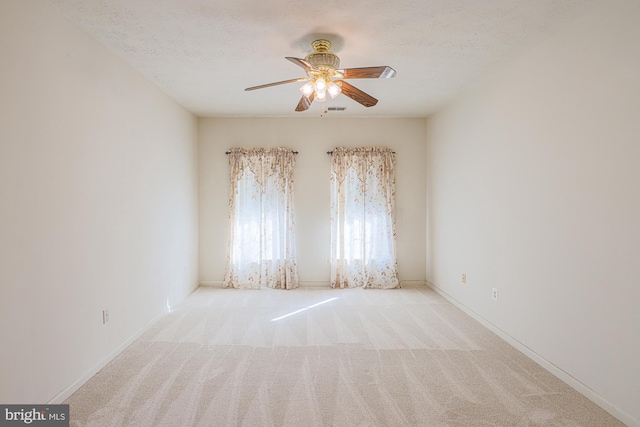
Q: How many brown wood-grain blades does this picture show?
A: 5